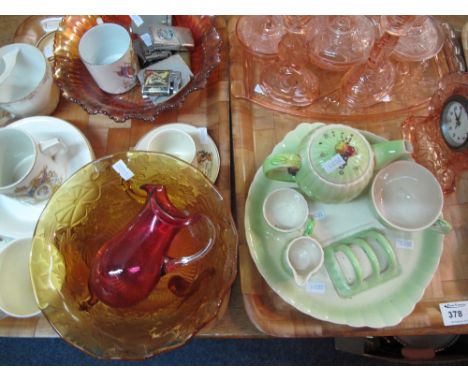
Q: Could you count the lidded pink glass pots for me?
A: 3